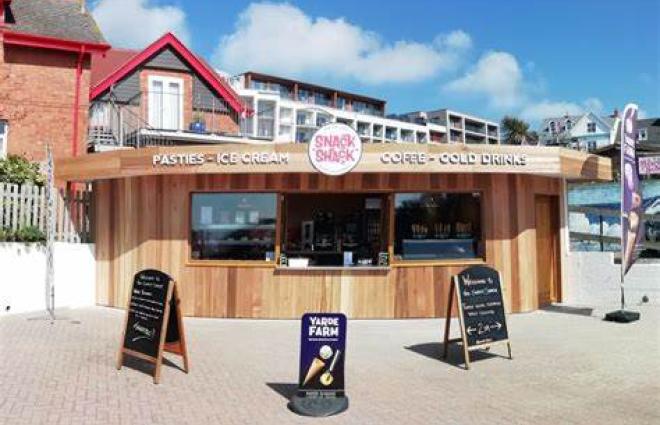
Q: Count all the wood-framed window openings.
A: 3